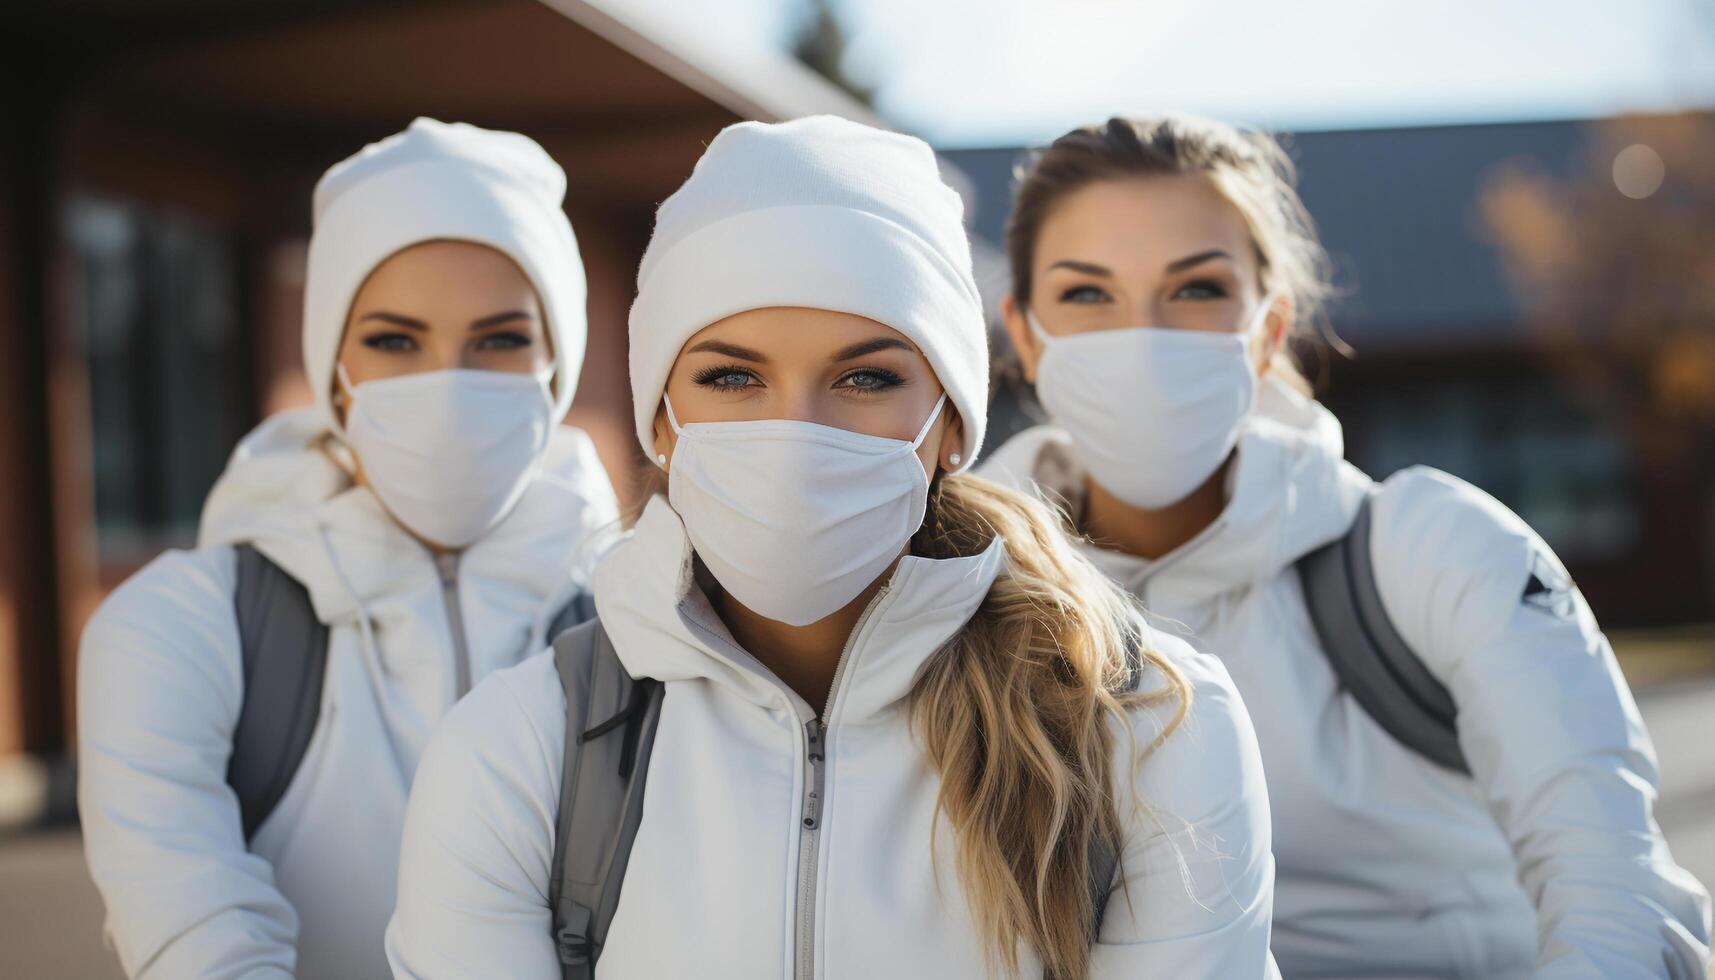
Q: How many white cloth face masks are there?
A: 3